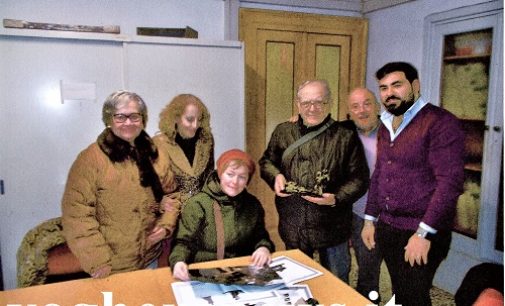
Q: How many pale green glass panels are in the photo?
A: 2